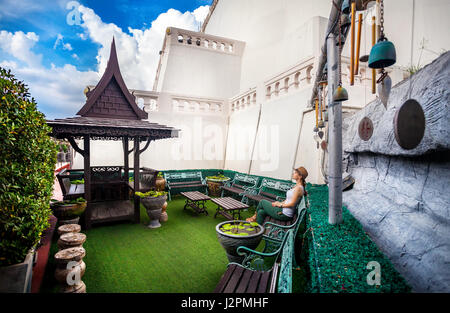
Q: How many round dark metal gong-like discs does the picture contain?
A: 2